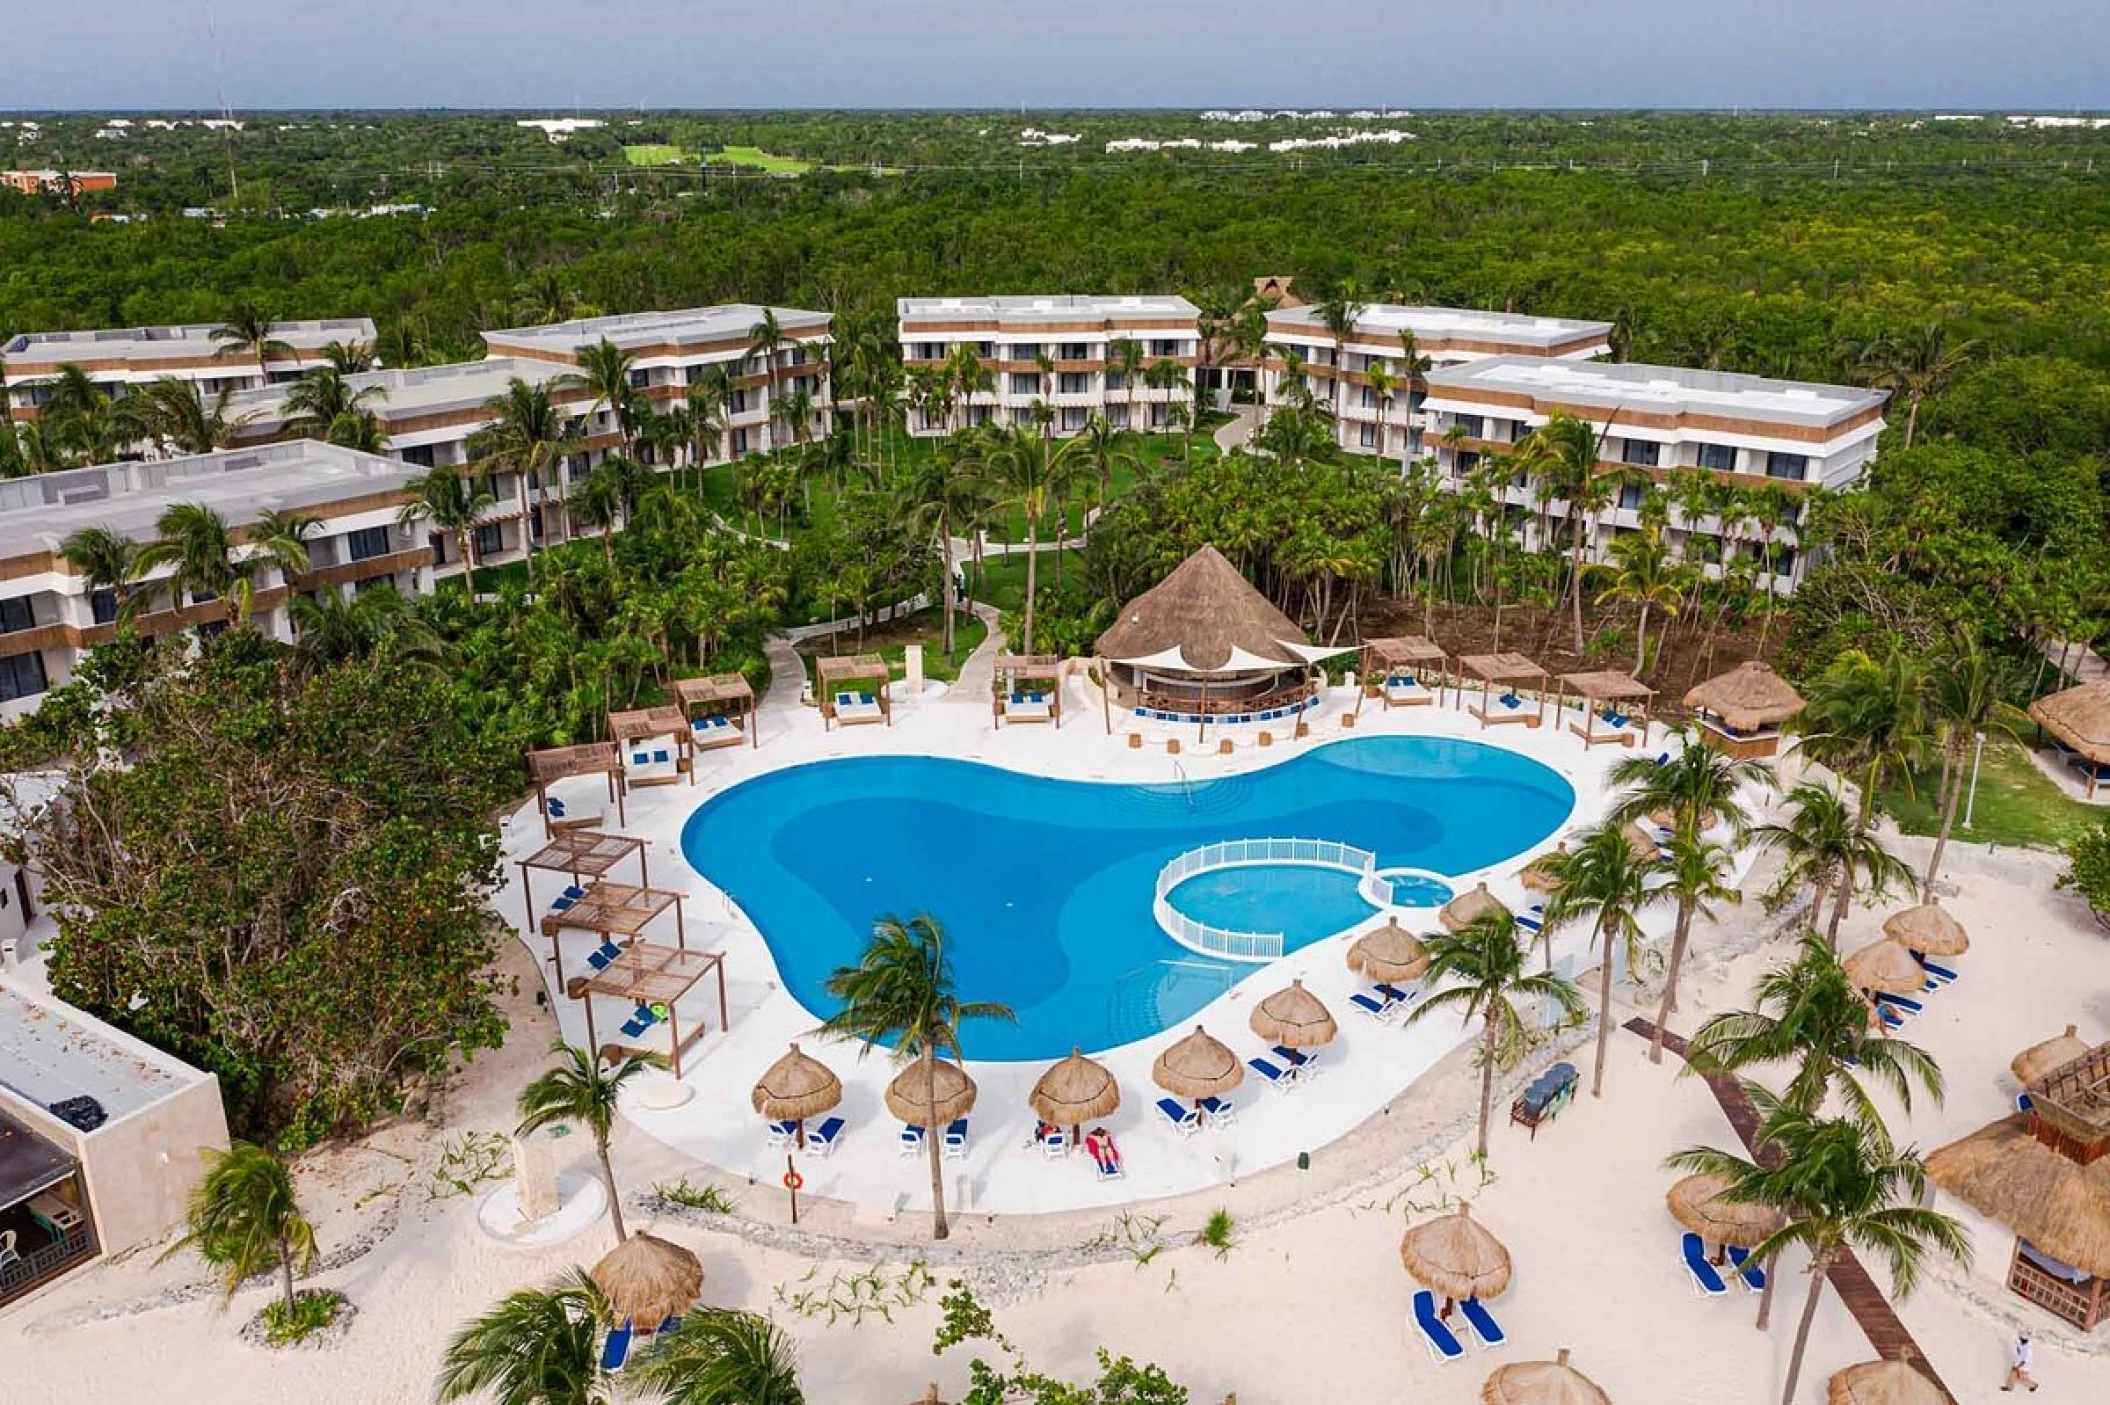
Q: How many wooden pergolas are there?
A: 11